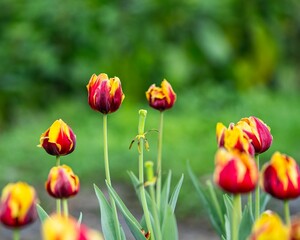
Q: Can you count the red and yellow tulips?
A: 11